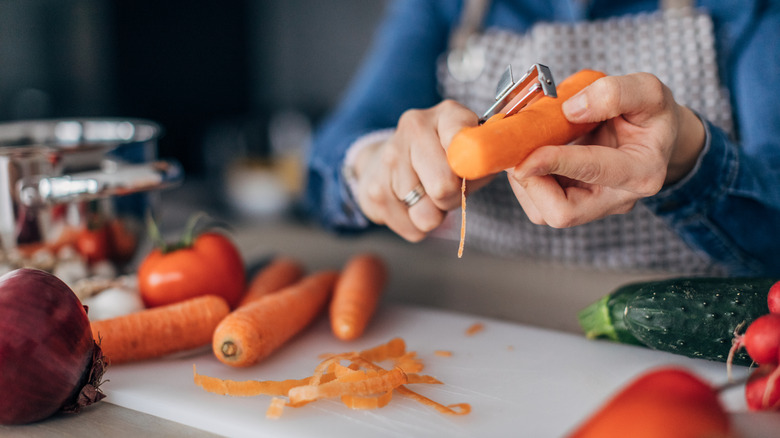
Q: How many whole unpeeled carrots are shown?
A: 4